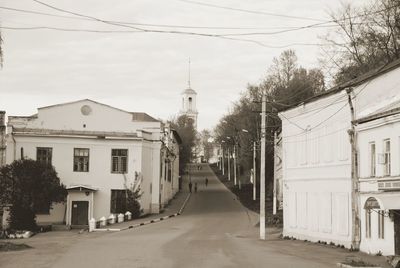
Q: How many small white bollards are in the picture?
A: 5